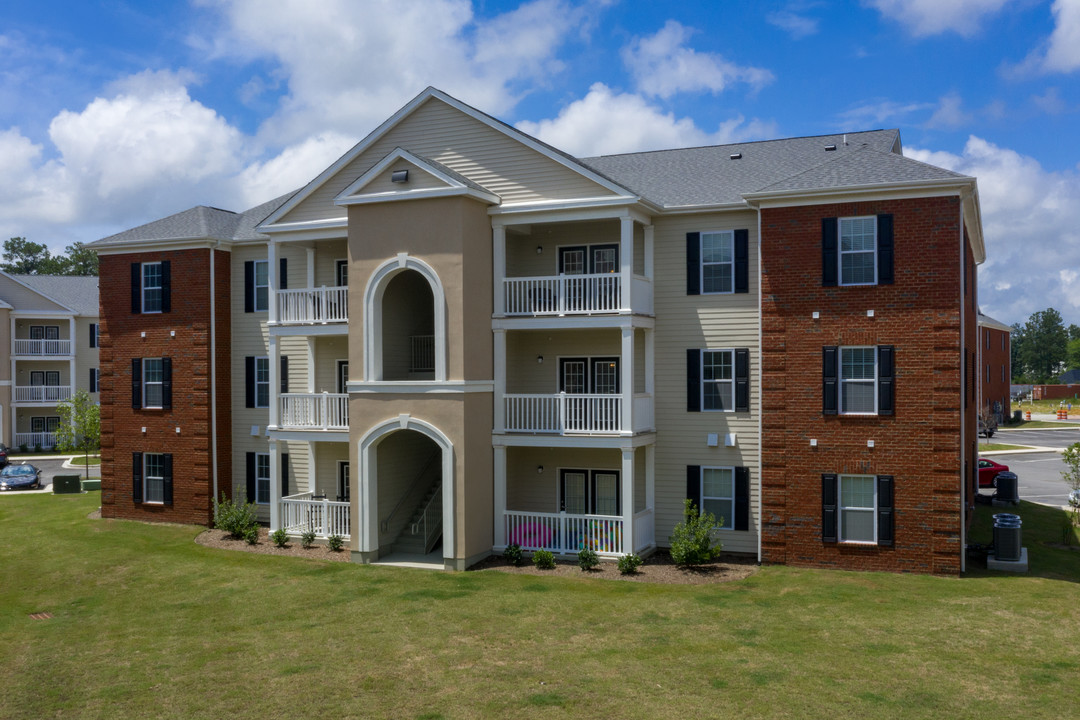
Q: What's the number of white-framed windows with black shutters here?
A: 12